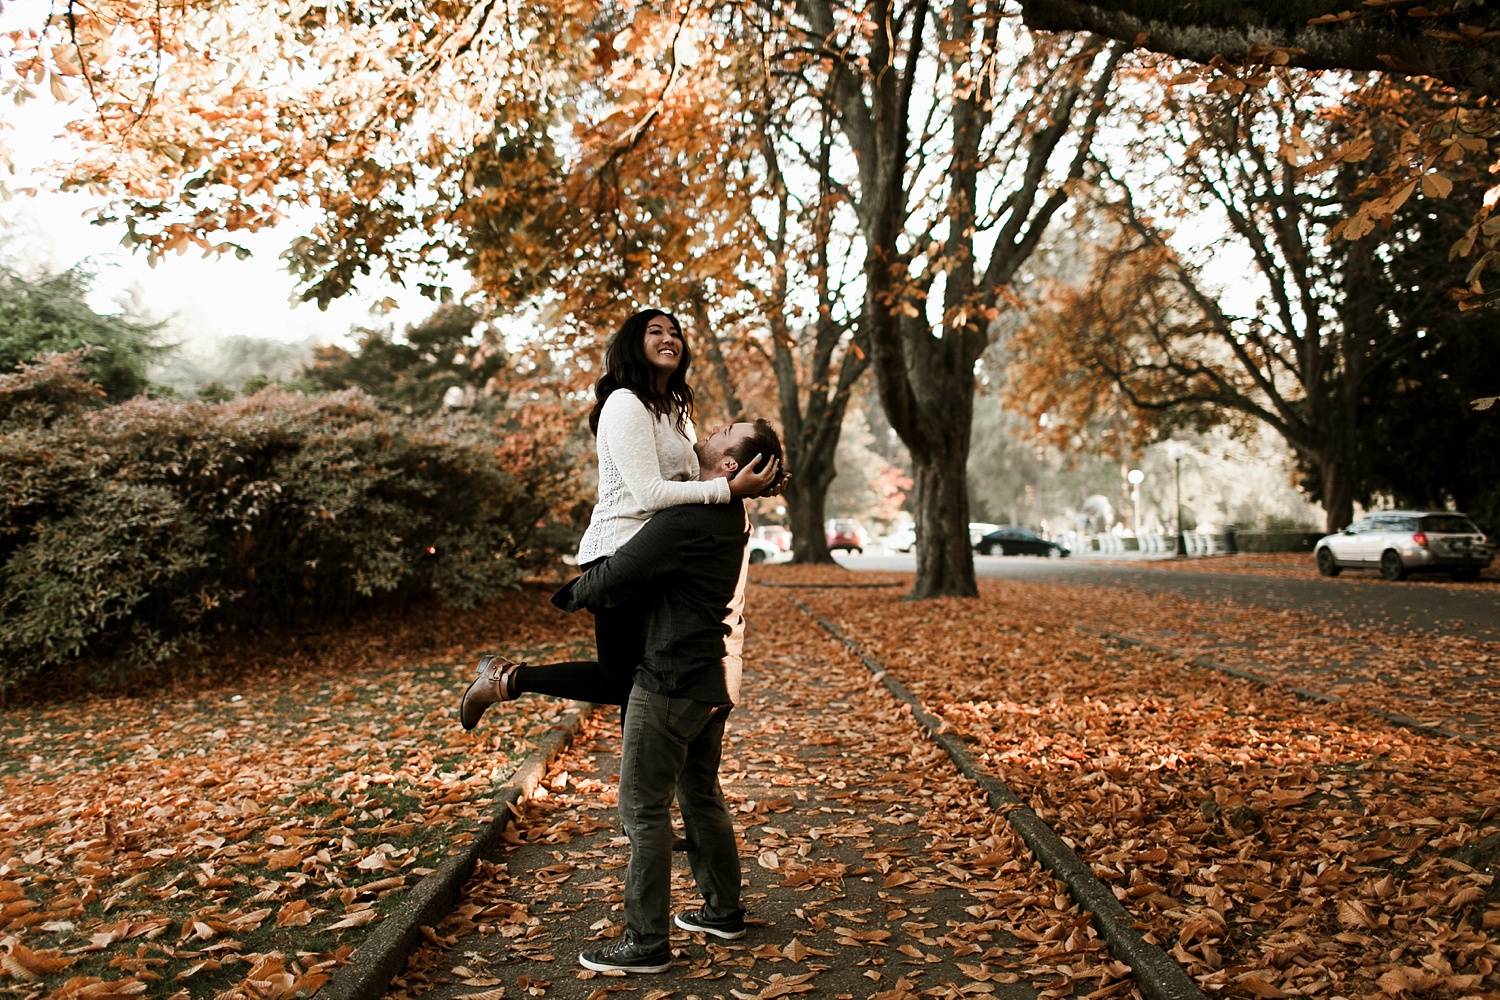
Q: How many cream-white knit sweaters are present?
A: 1